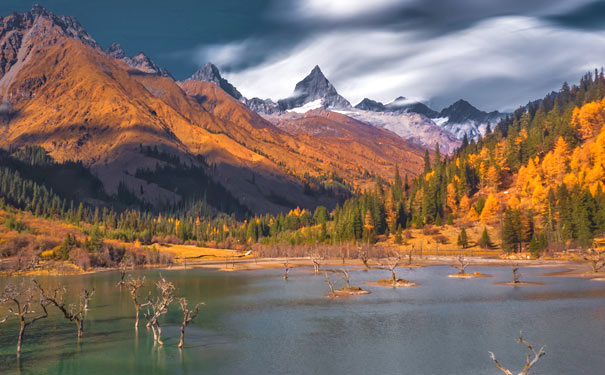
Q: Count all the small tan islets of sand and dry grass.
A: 4